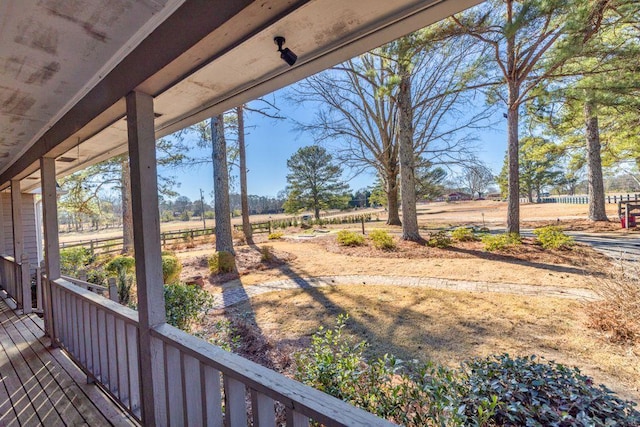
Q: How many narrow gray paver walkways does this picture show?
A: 1